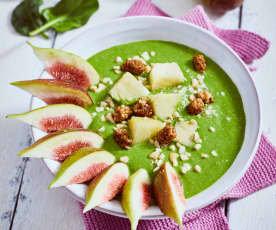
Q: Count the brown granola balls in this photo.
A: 8